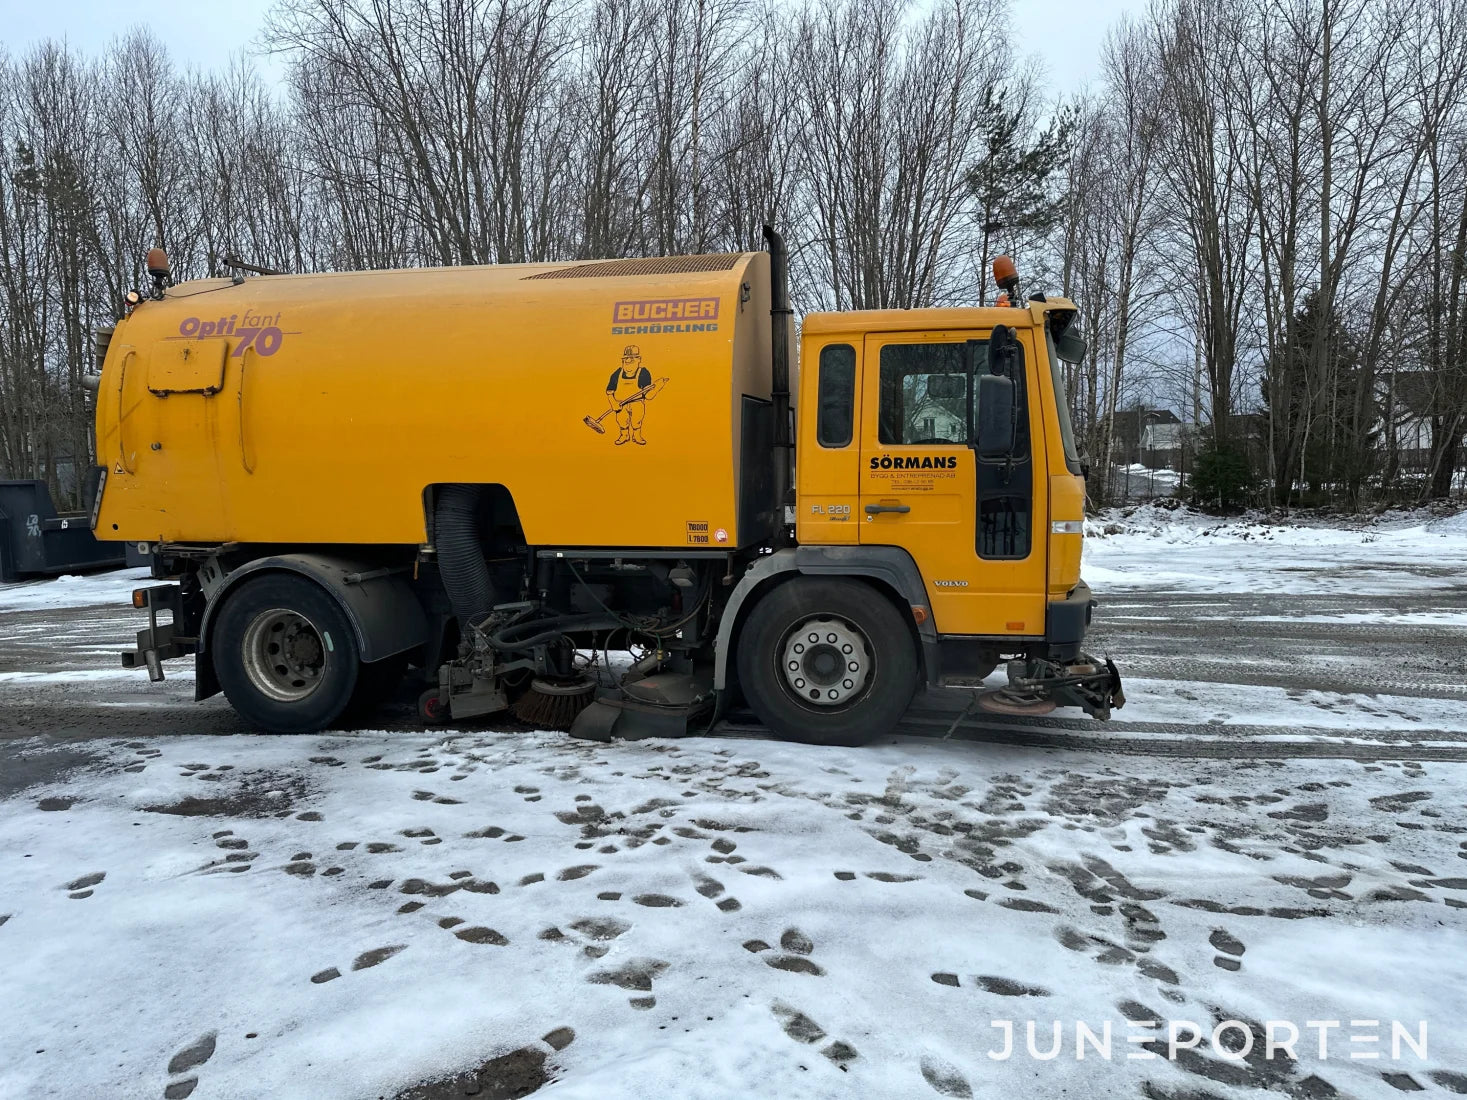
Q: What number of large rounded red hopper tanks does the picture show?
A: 0